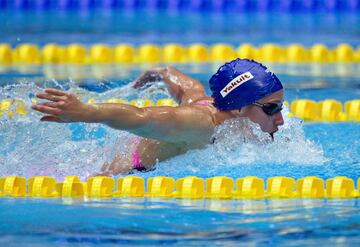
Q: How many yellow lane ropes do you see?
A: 3